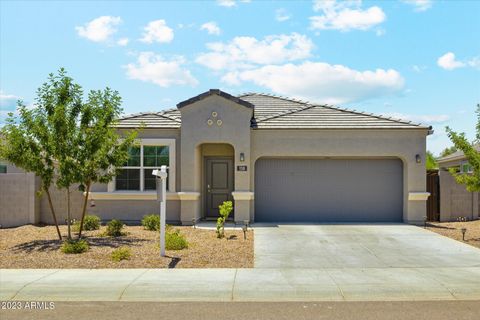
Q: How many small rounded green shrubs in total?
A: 6